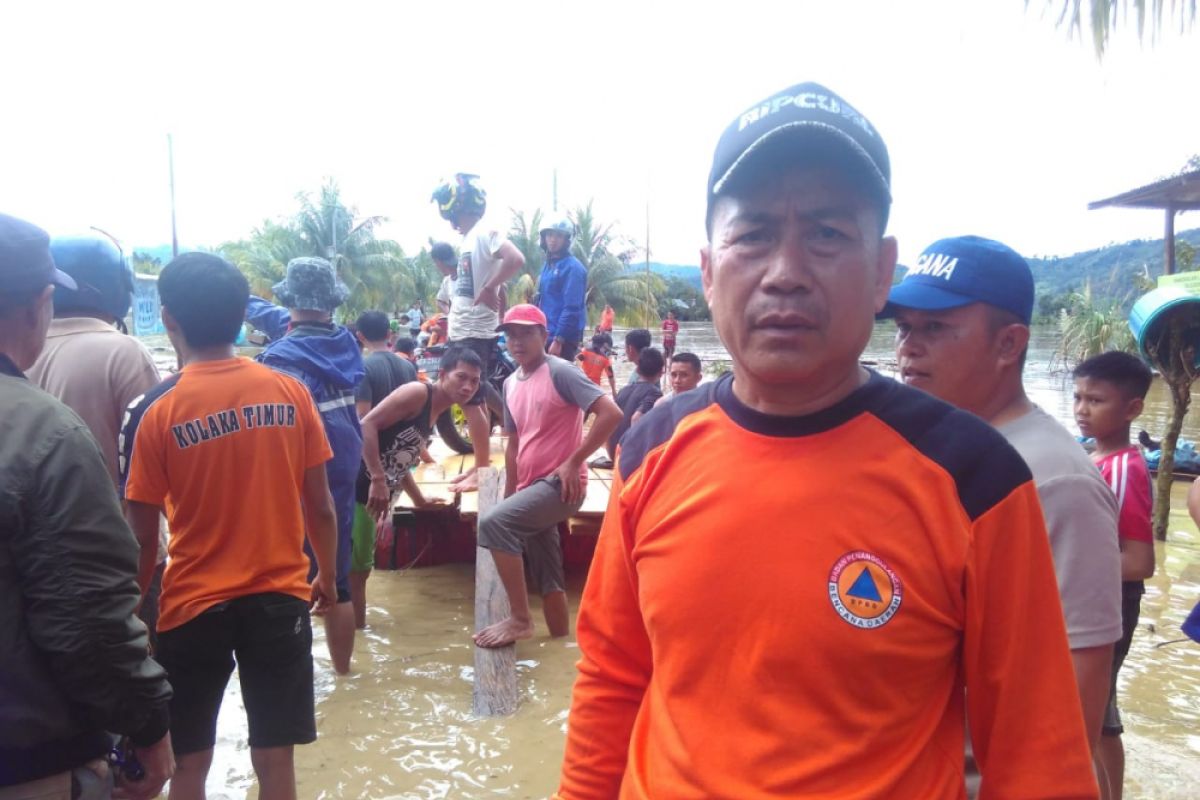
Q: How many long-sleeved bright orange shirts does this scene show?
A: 1